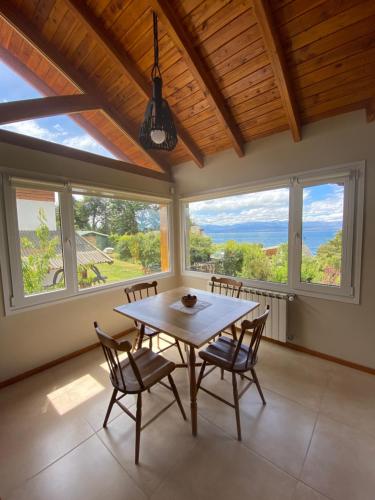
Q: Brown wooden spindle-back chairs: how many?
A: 4